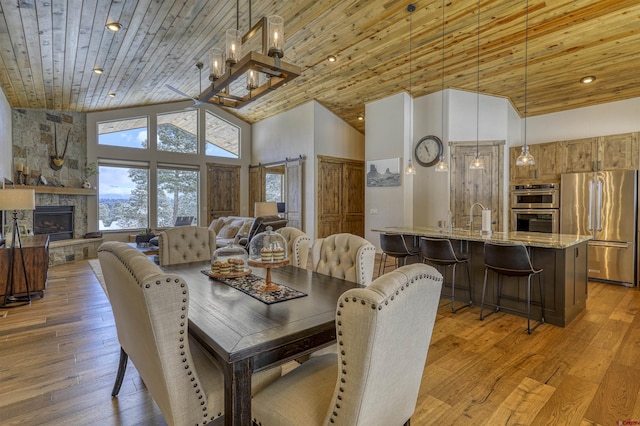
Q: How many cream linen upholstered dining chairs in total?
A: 5